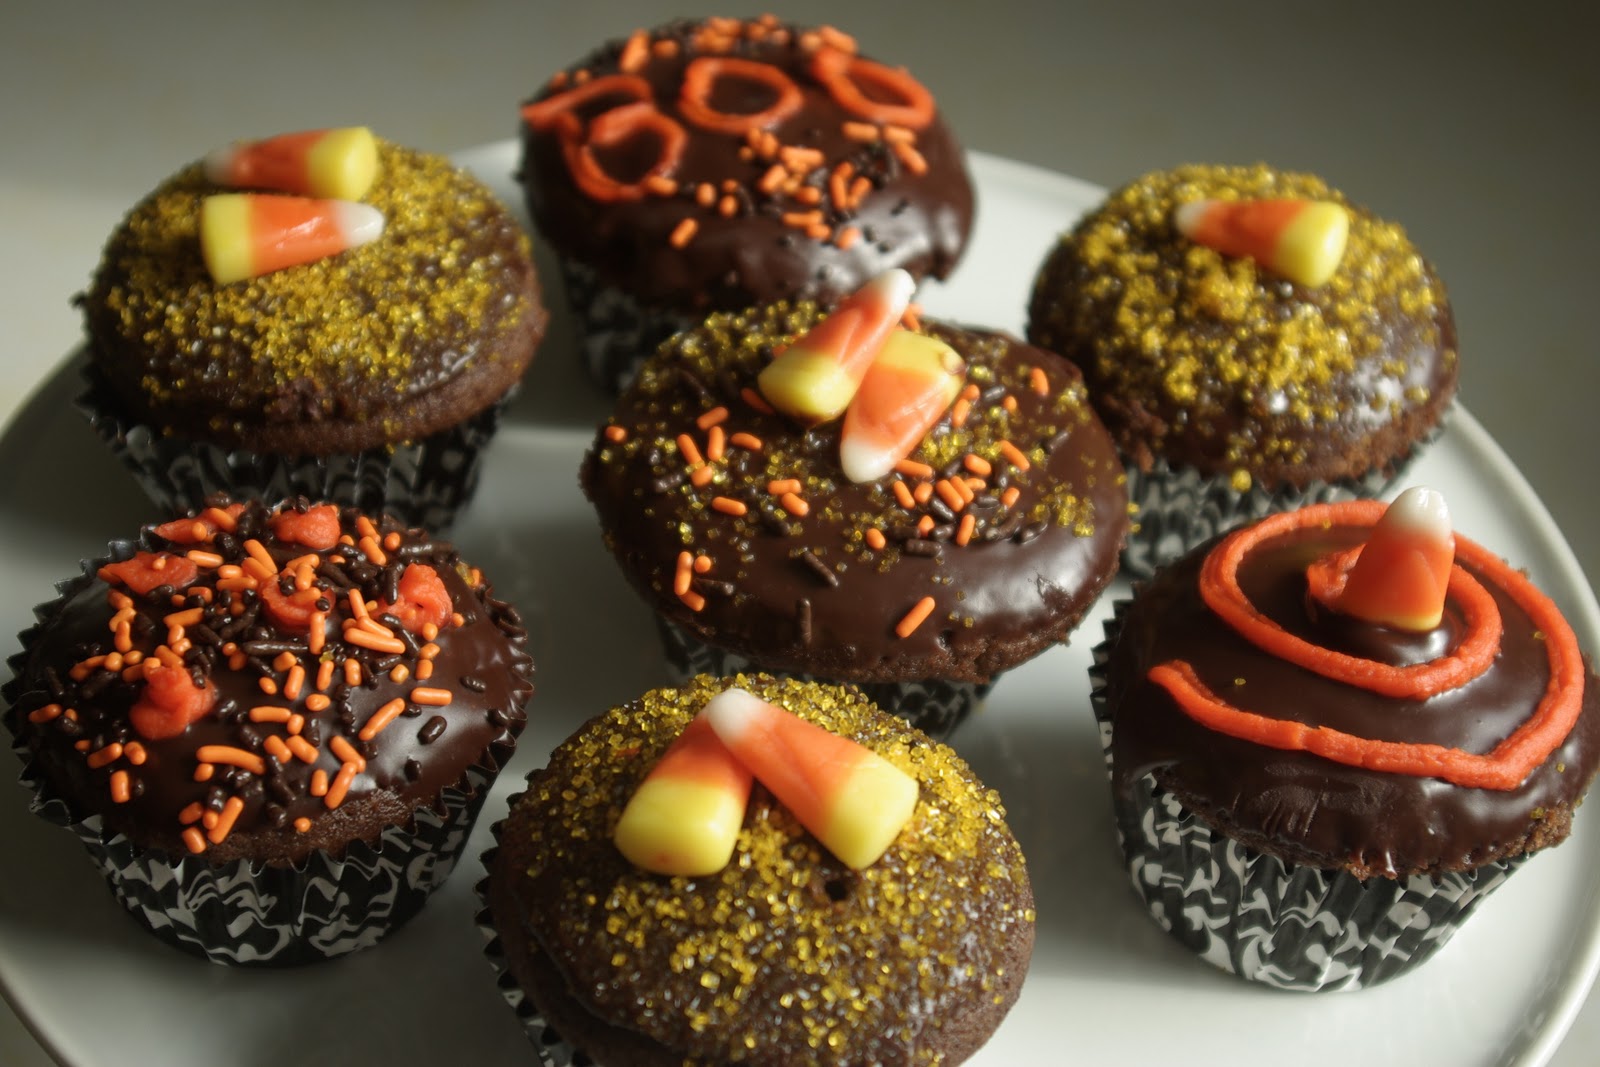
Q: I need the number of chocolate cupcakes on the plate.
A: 7